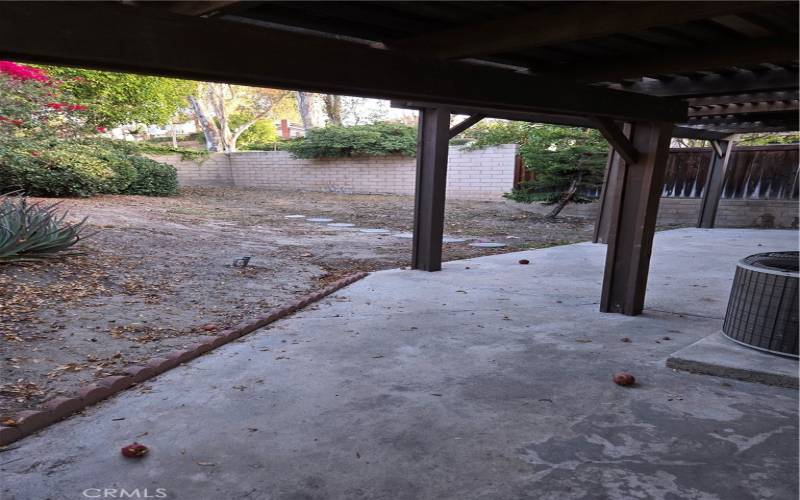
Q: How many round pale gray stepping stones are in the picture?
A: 7